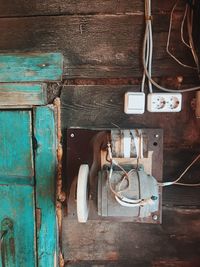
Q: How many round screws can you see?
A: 3